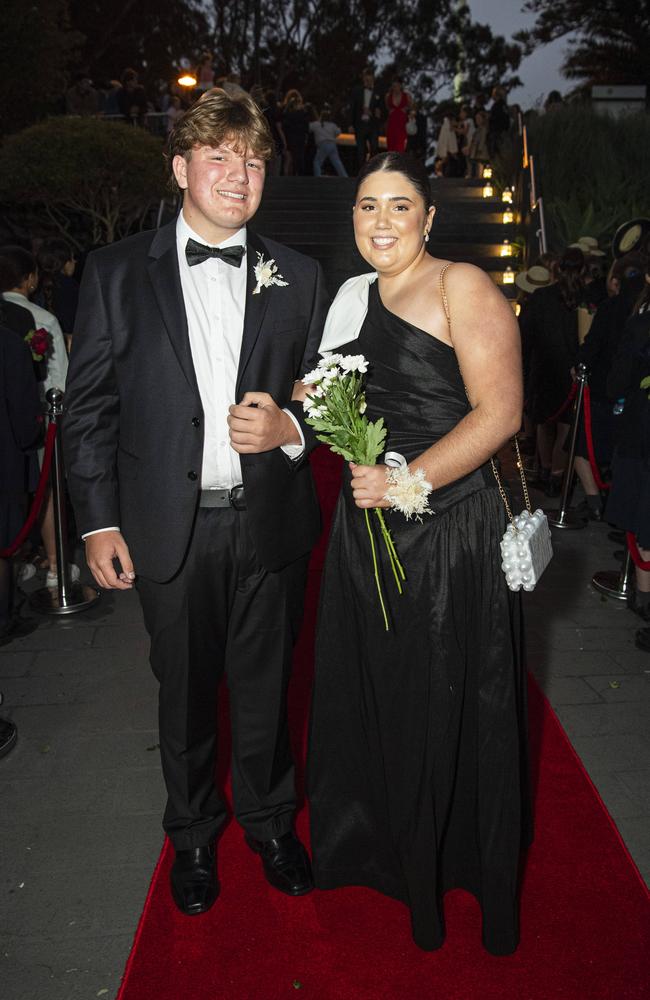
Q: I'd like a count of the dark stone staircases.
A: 1